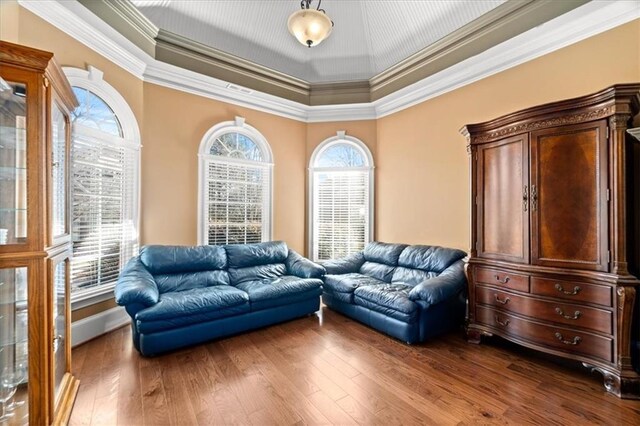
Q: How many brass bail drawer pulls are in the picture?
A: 6